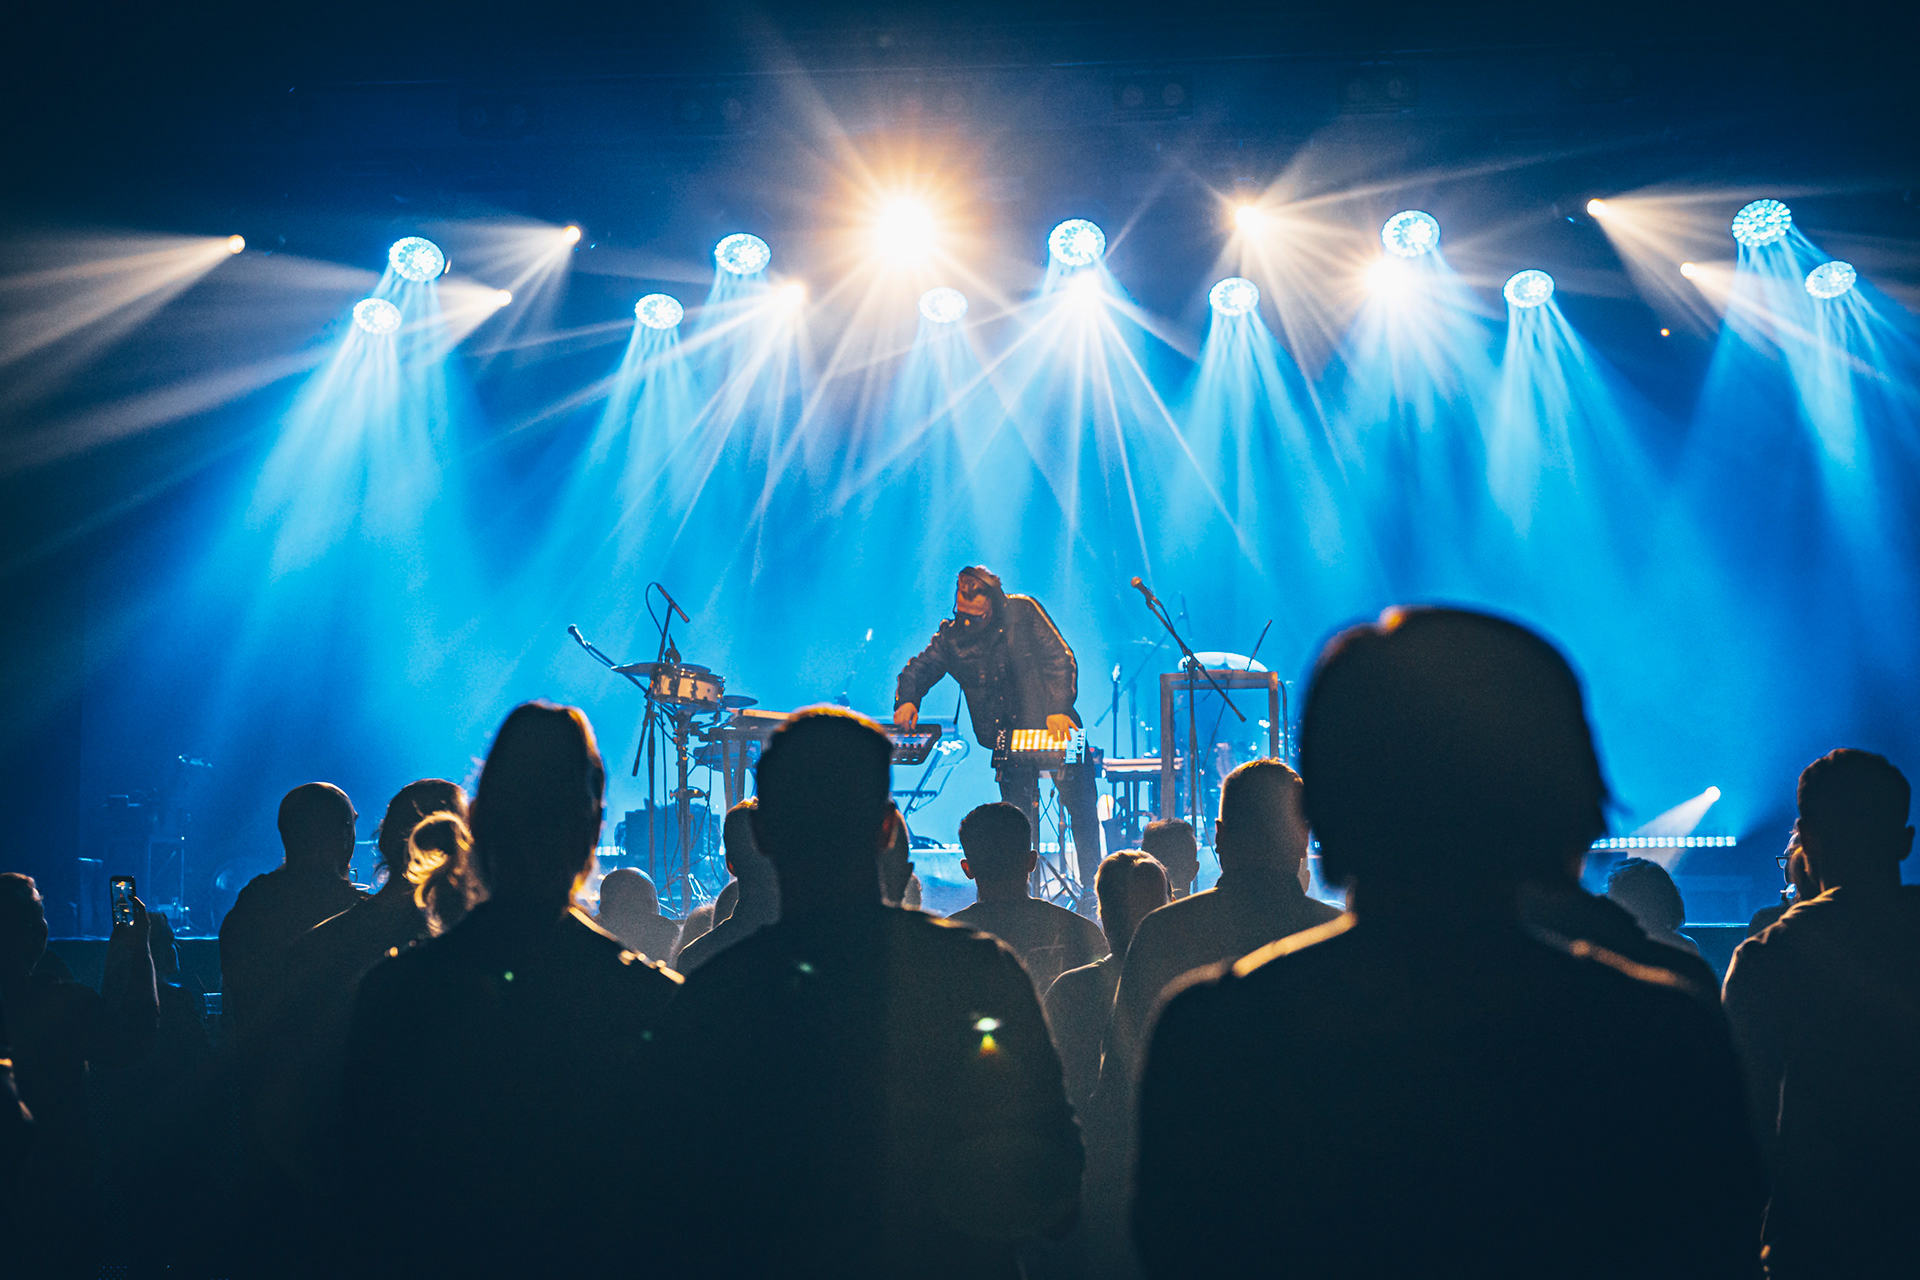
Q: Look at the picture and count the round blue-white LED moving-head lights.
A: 11